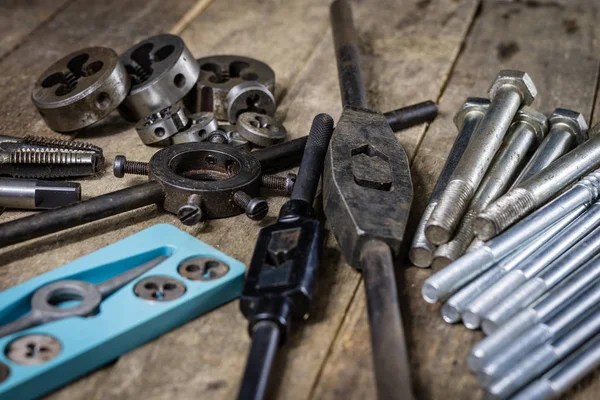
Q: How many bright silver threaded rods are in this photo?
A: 8